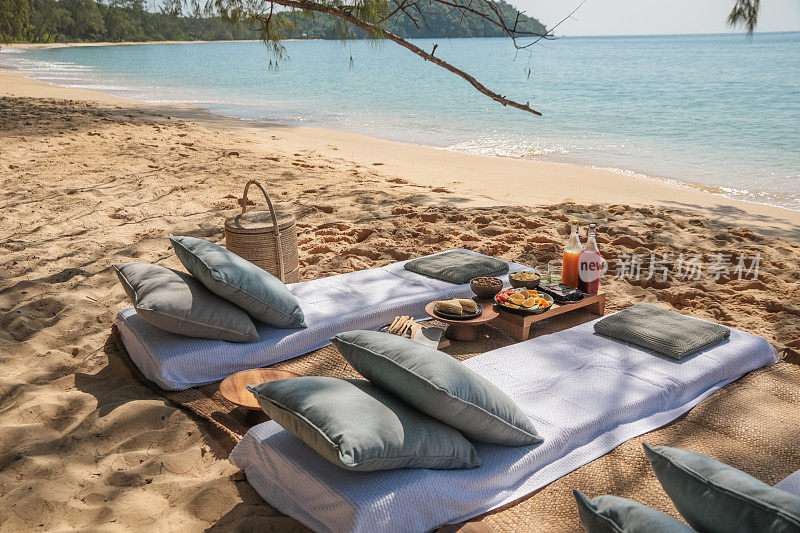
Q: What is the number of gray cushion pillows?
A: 6